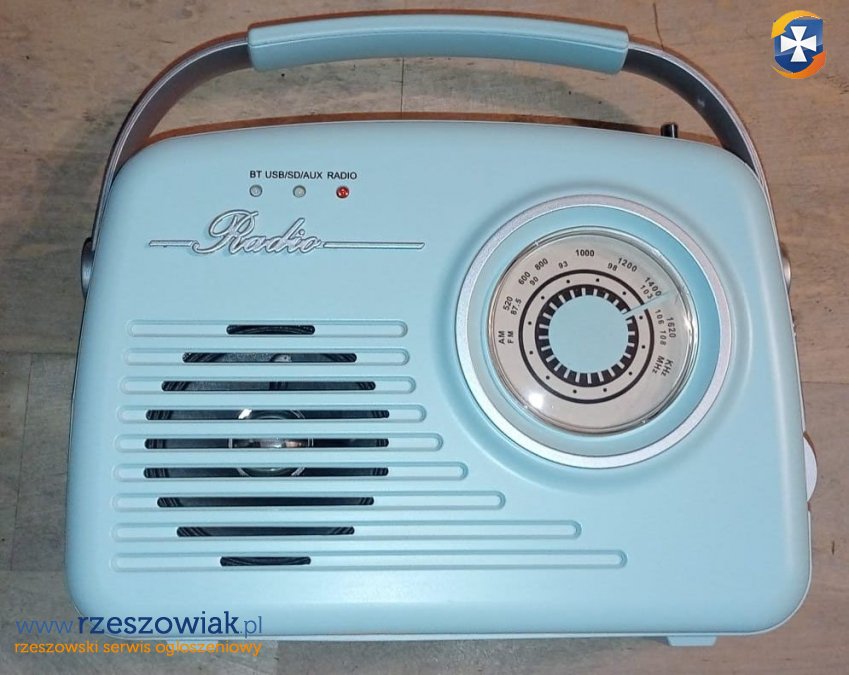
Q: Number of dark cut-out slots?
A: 9